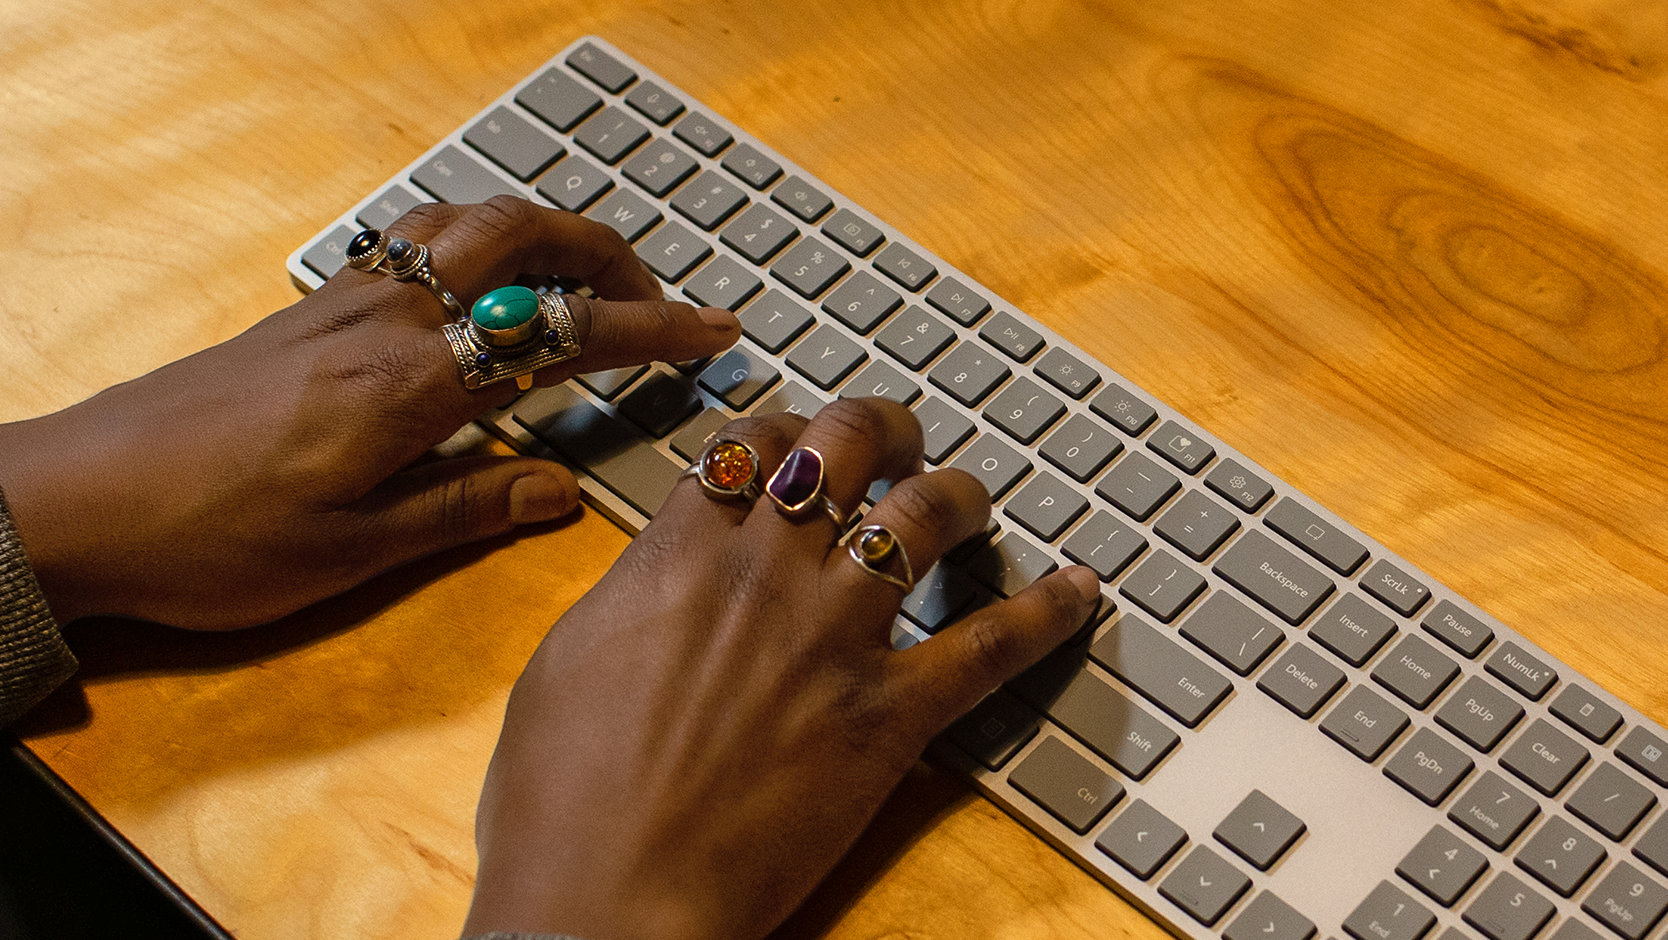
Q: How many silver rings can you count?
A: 6